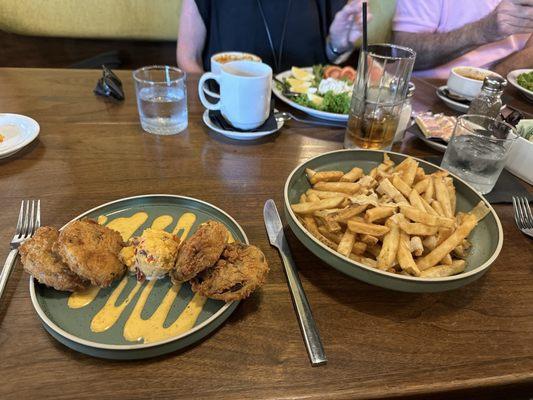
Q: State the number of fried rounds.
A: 4